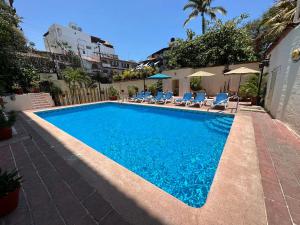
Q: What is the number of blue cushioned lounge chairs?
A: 7